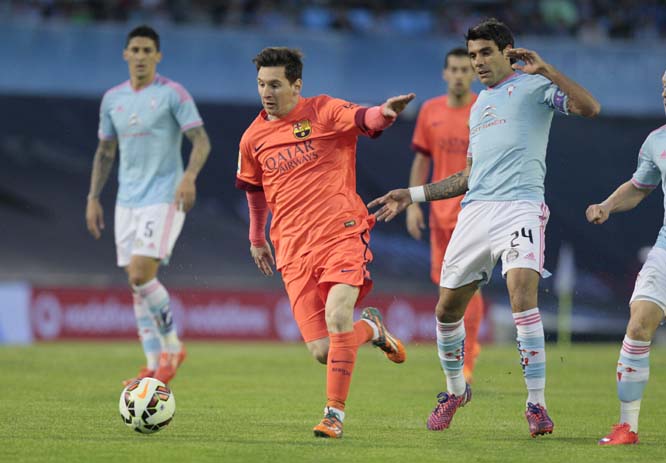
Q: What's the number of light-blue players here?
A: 3